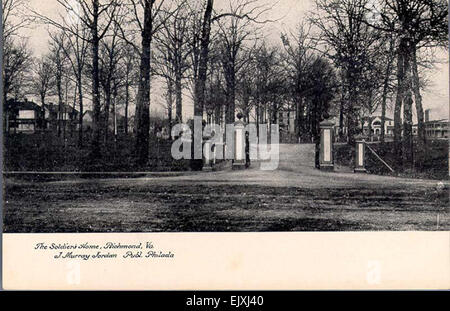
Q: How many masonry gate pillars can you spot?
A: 4